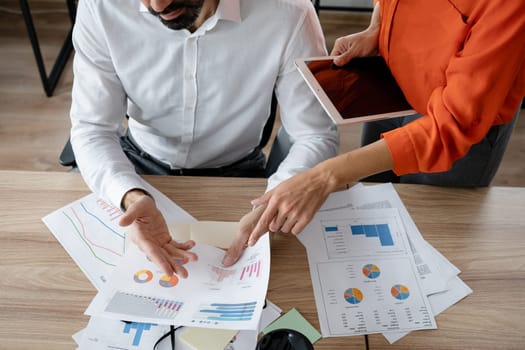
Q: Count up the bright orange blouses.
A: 1